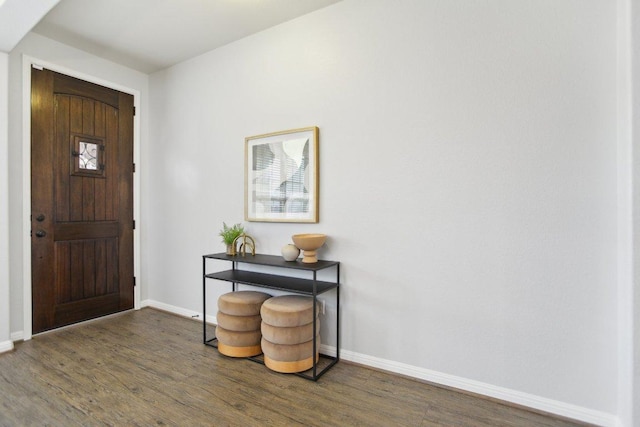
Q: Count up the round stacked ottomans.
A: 2